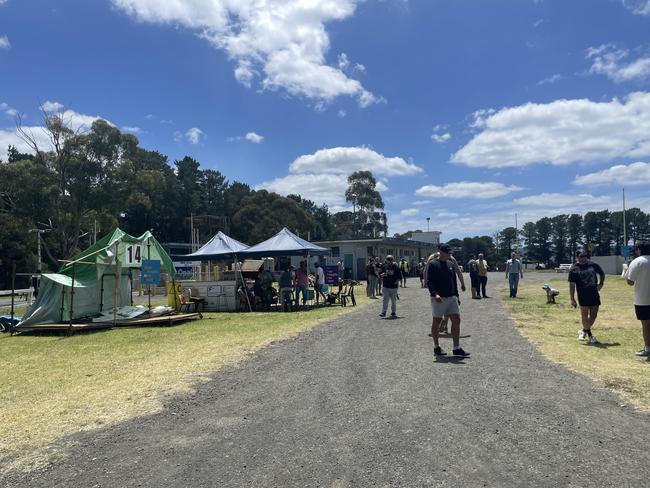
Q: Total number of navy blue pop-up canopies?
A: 2